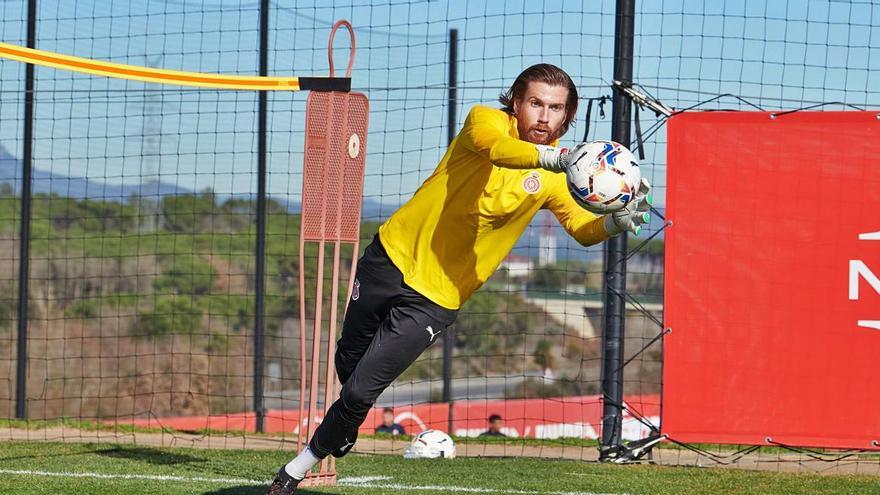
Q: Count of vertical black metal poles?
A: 4